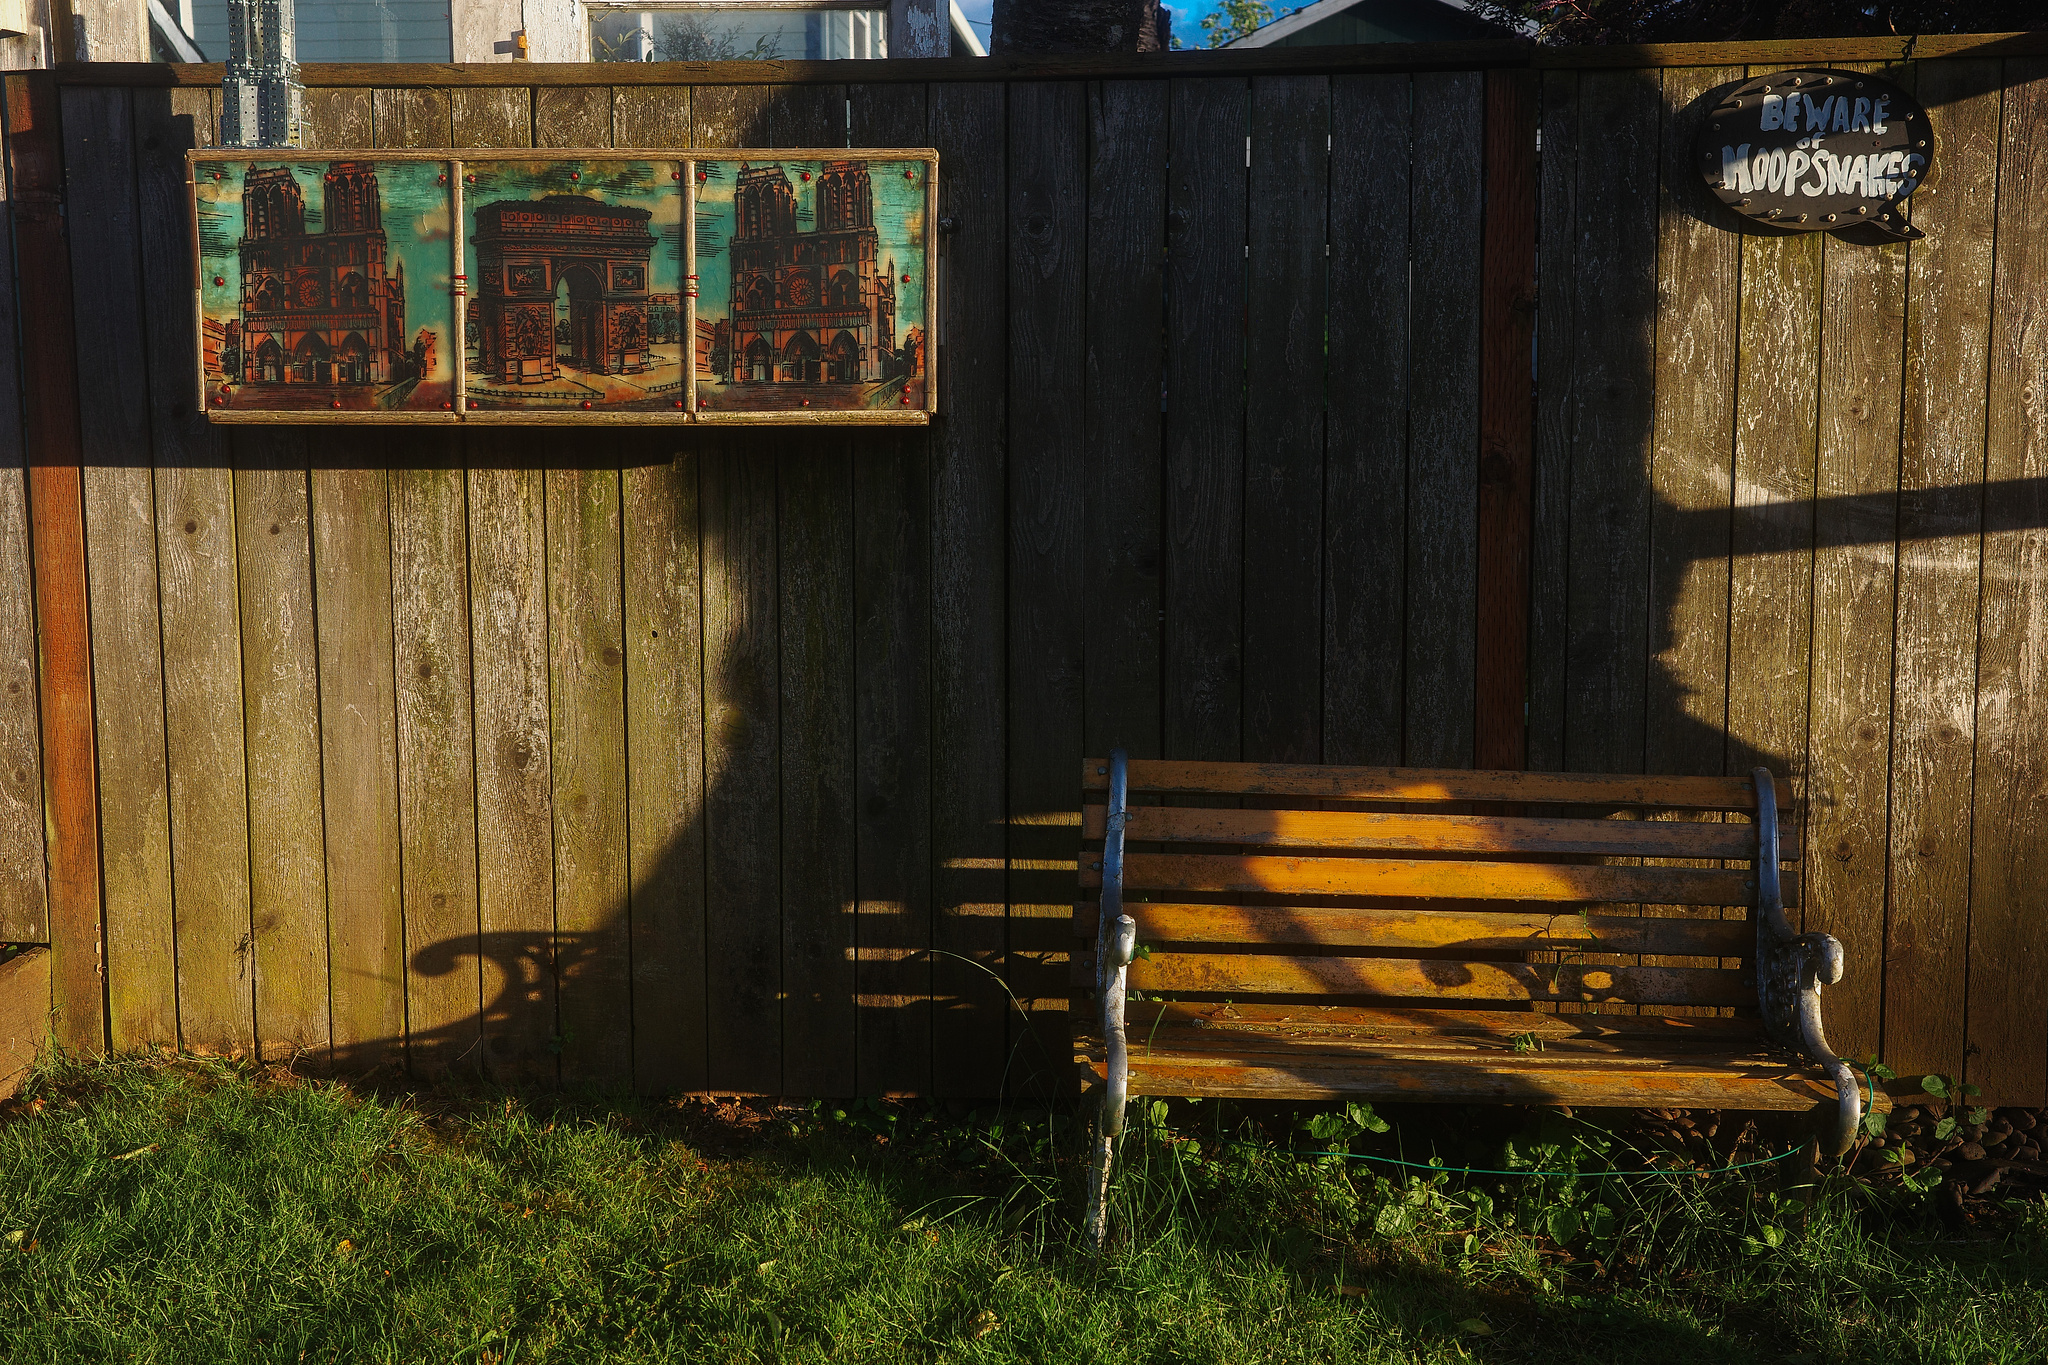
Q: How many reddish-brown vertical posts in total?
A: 2